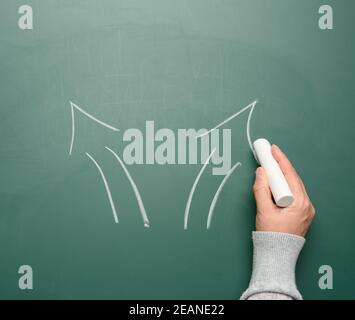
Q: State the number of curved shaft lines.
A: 4